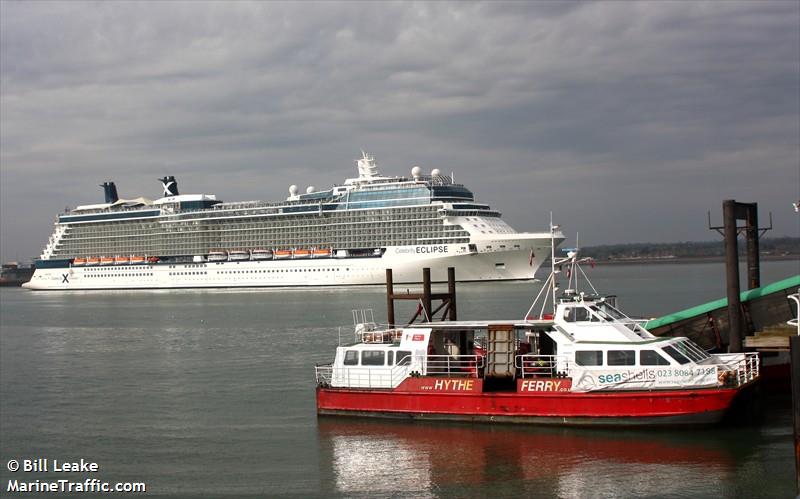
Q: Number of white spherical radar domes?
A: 4